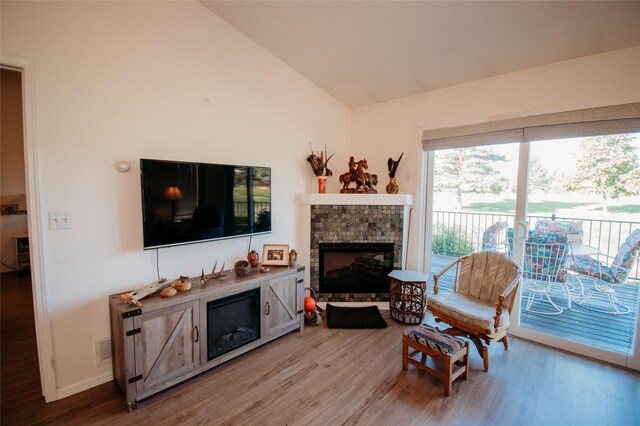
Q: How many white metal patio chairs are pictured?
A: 4